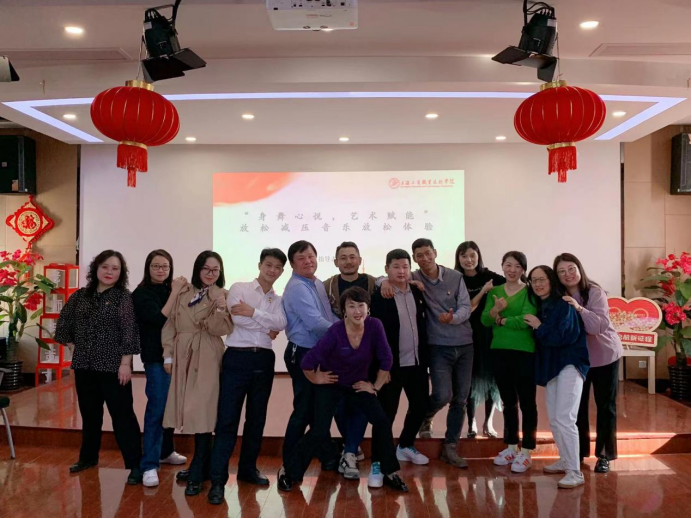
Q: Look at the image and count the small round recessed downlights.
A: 9